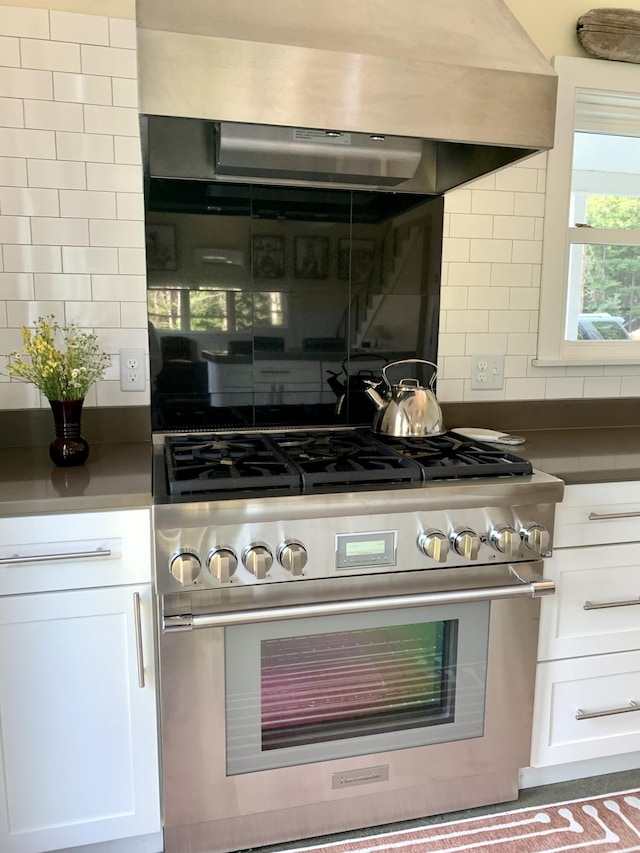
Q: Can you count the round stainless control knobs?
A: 8